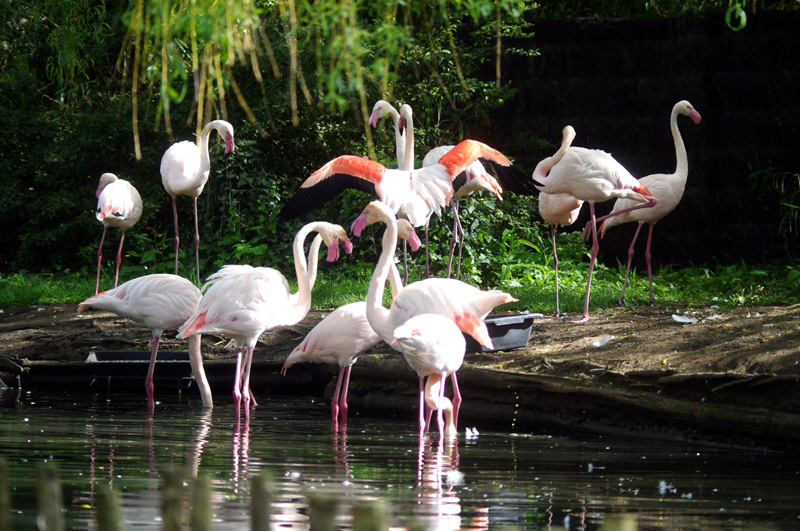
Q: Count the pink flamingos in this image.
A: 13